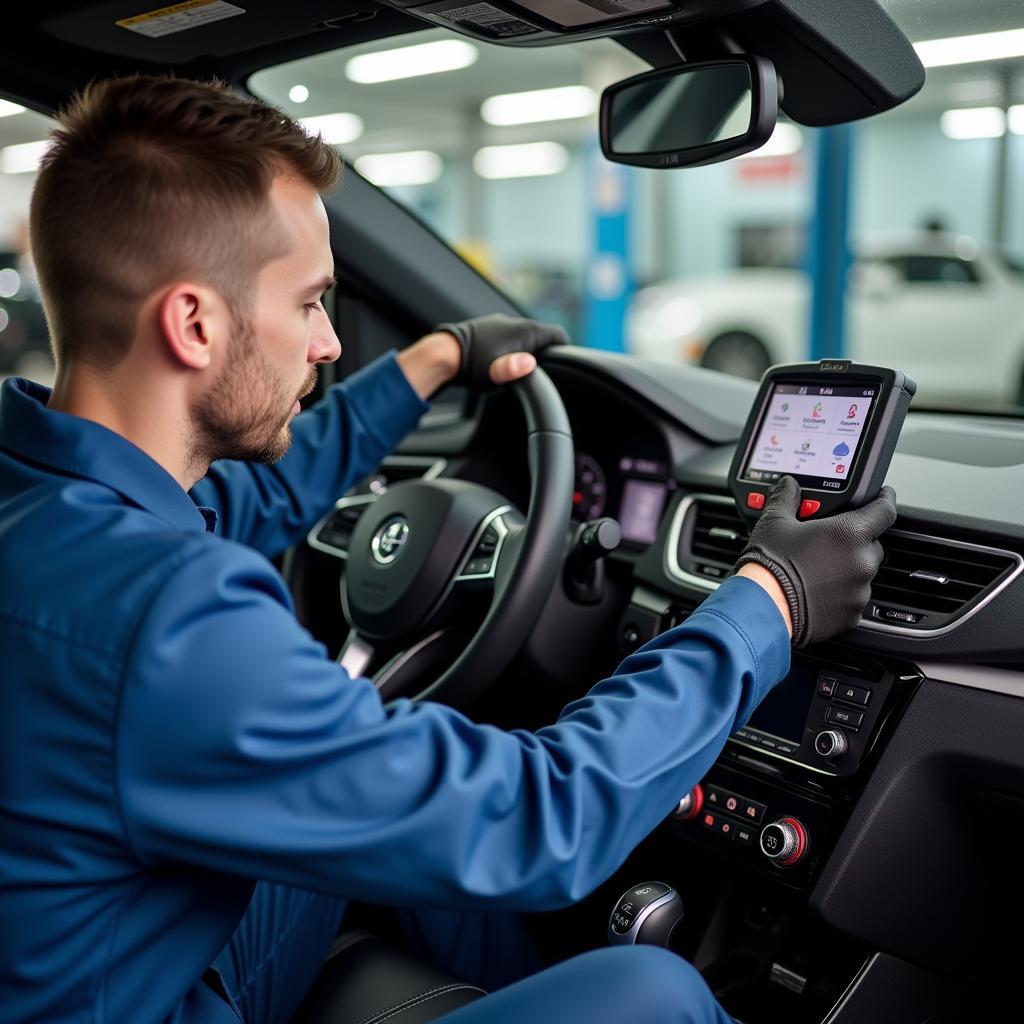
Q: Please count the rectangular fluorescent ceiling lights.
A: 11